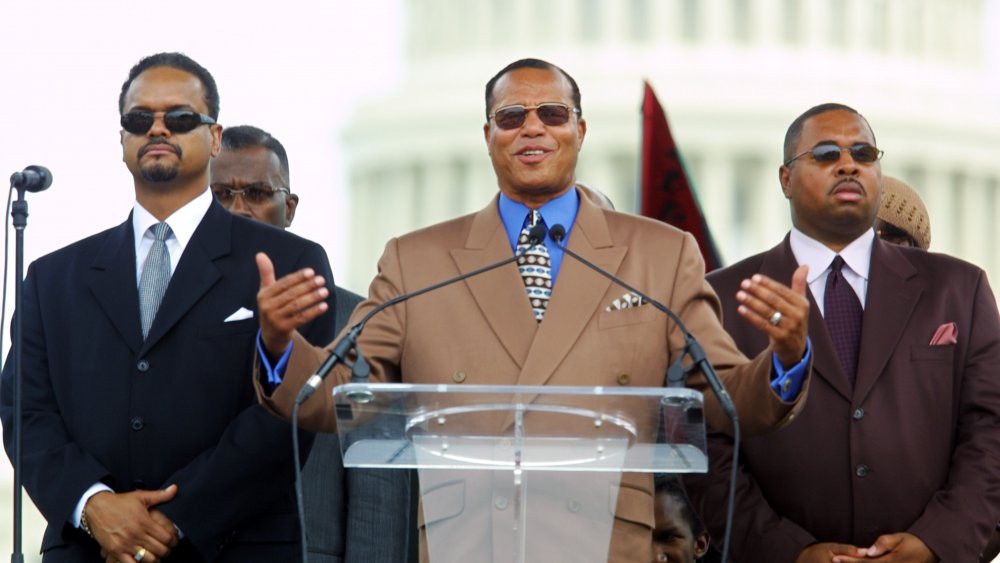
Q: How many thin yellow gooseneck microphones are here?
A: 0